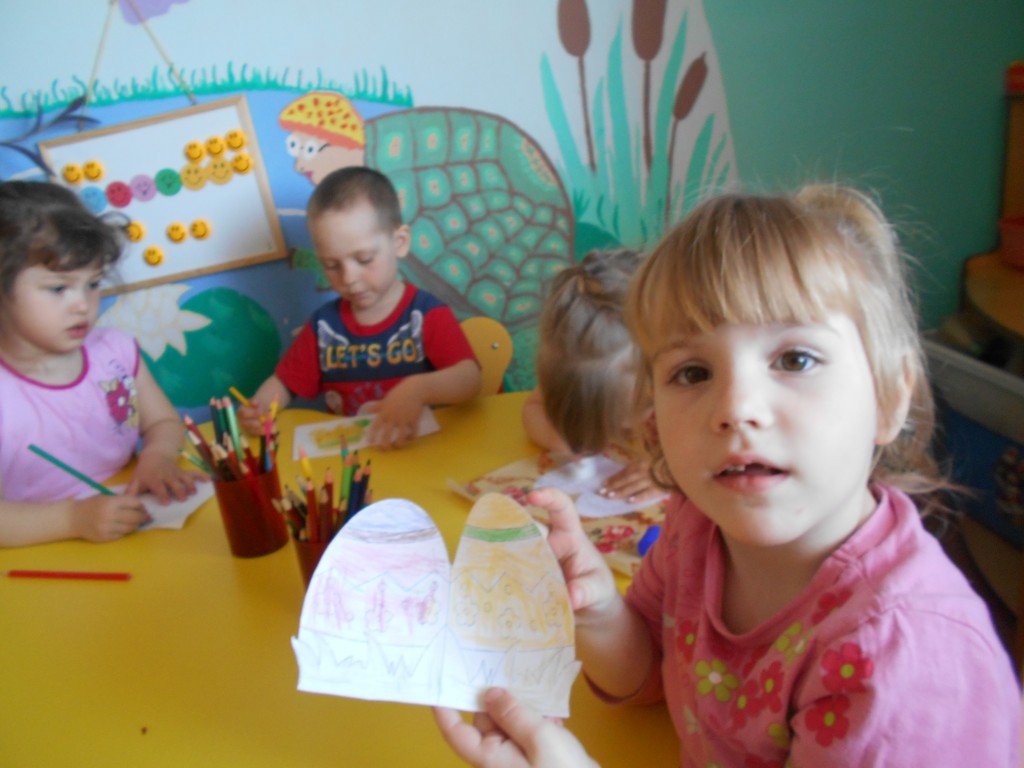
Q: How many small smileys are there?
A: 10